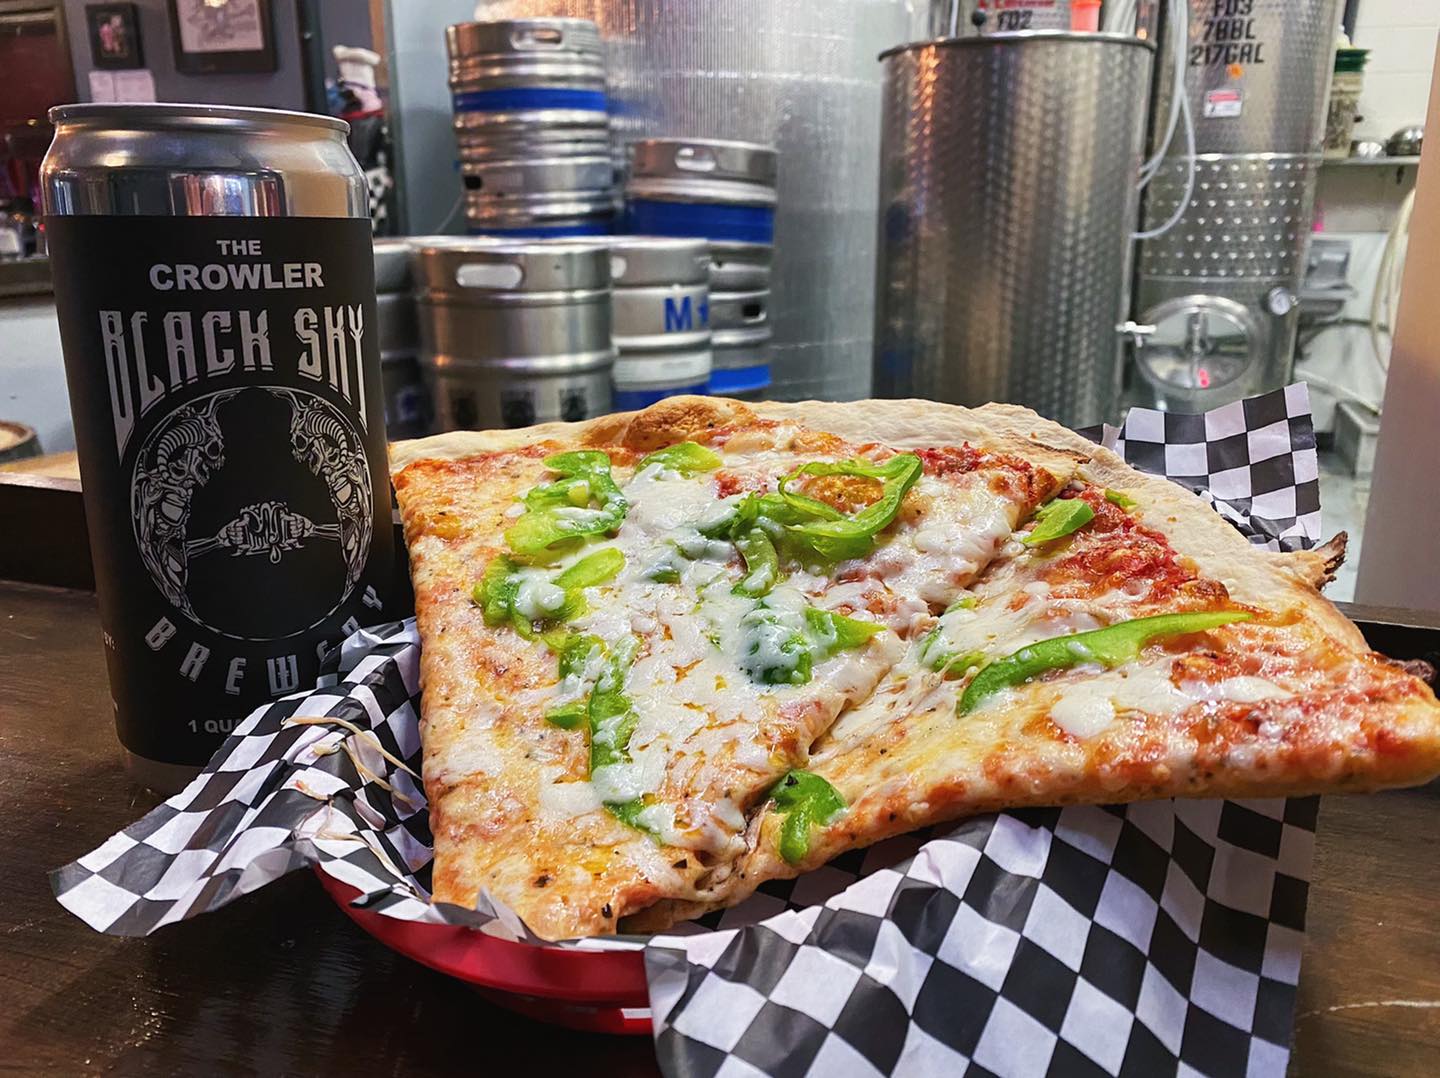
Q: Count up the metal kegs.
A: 7